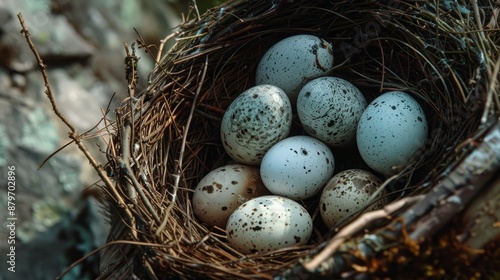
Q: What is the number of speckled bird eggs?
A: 8